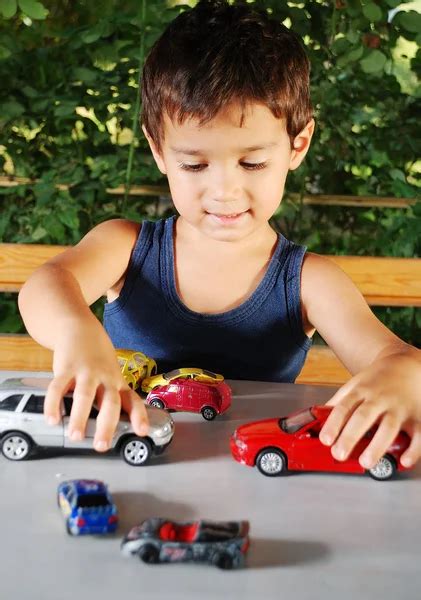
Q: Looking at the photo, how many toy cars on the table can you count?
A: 7